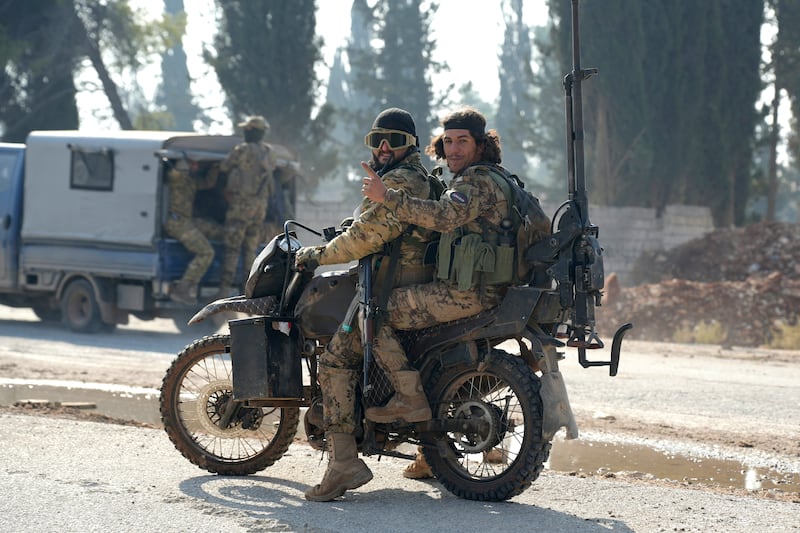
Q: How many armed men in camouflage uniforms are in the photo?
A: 4